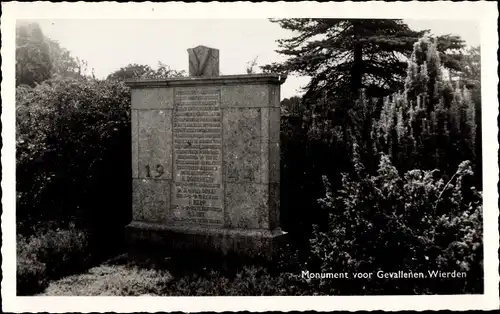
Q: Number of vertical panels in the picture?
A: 3